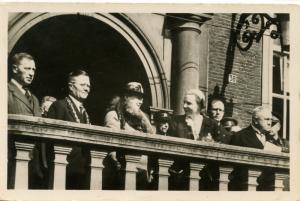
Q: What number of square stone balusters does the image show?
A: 9